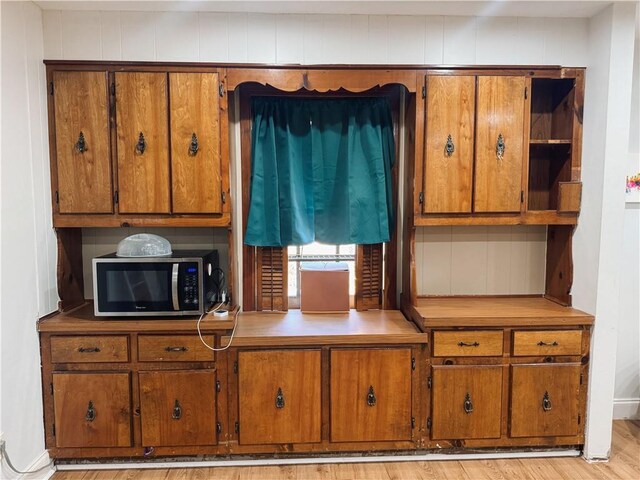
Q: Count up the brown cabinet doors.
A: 11